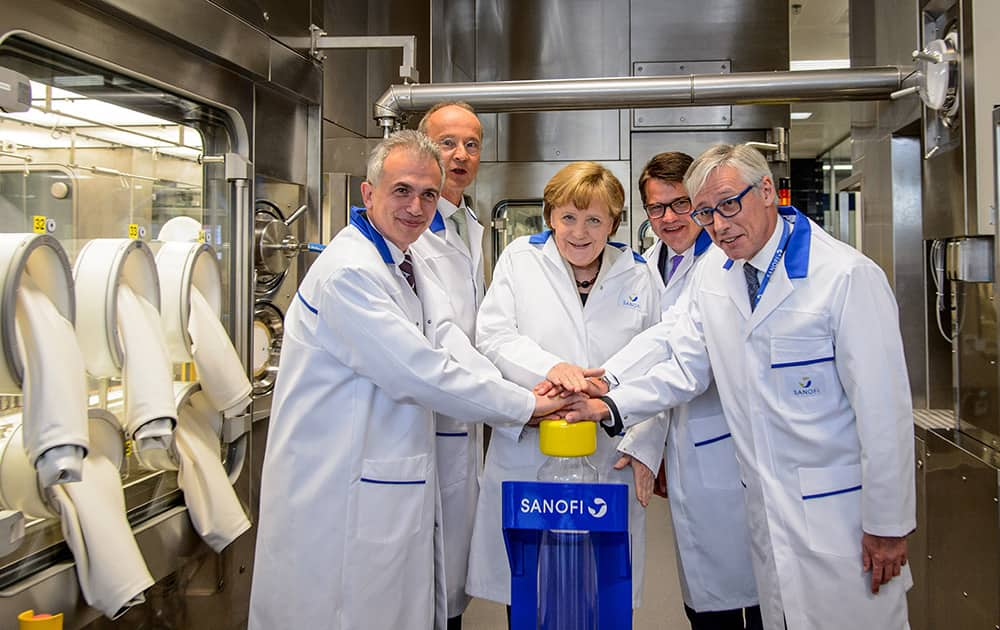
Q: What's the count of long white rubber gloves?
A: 5